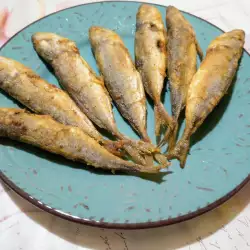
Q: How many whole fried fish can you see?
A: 7